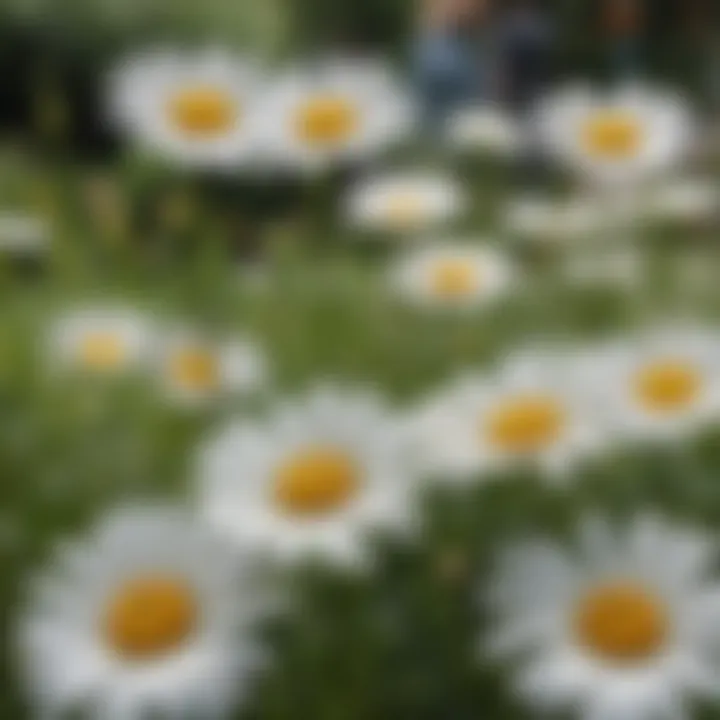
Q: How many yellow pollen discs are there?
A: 12